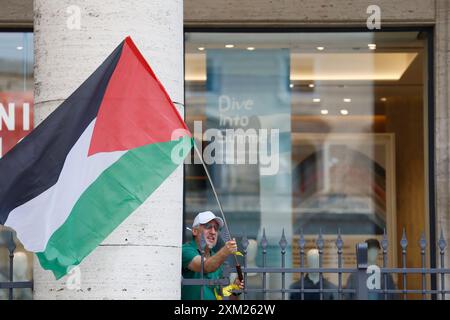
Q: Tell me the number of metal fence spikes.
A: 12